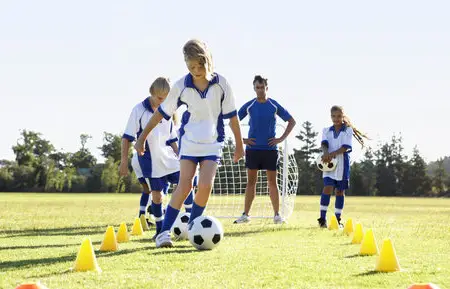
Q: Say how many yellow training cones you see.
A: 10